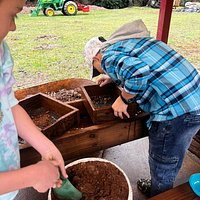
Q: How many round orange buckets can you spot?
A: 0